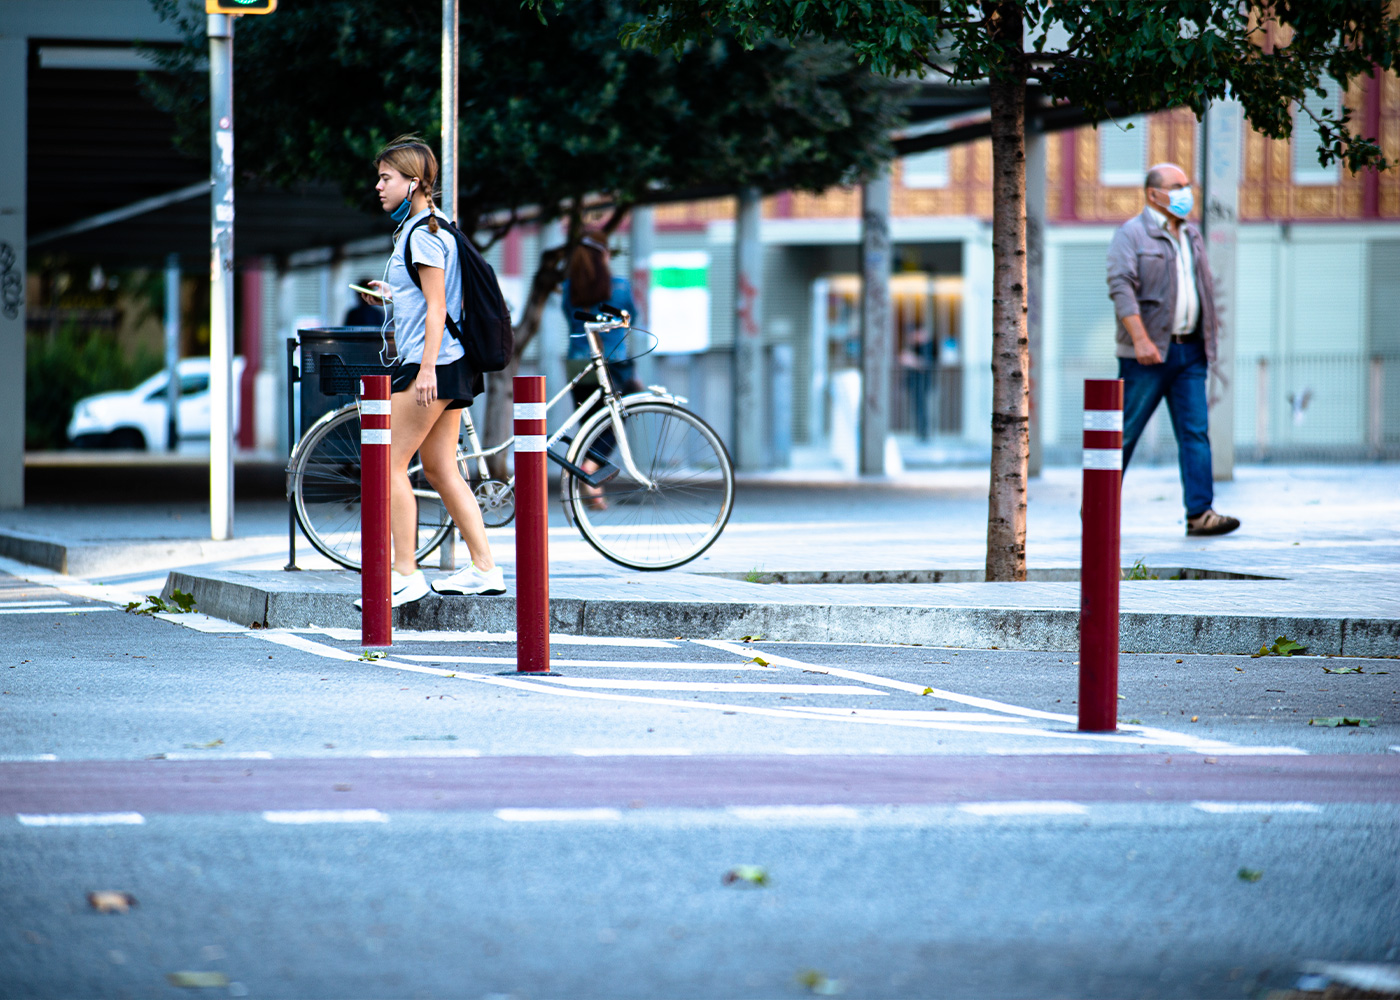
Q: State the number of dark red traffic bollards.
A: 3